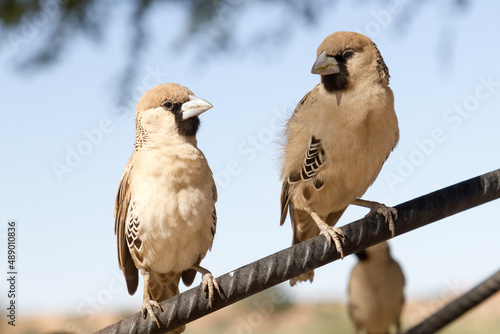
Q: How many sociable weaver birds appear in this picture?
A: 3